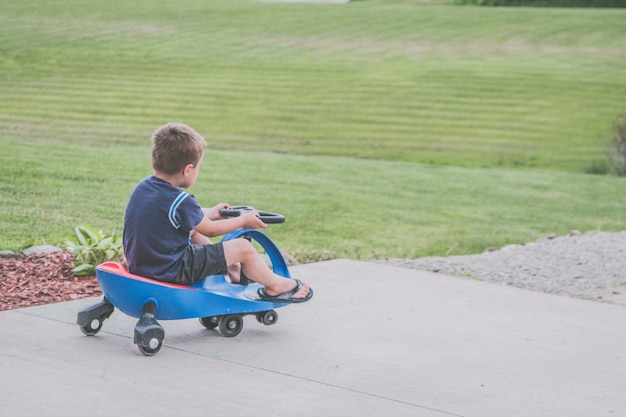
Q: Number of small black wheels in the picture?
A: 6